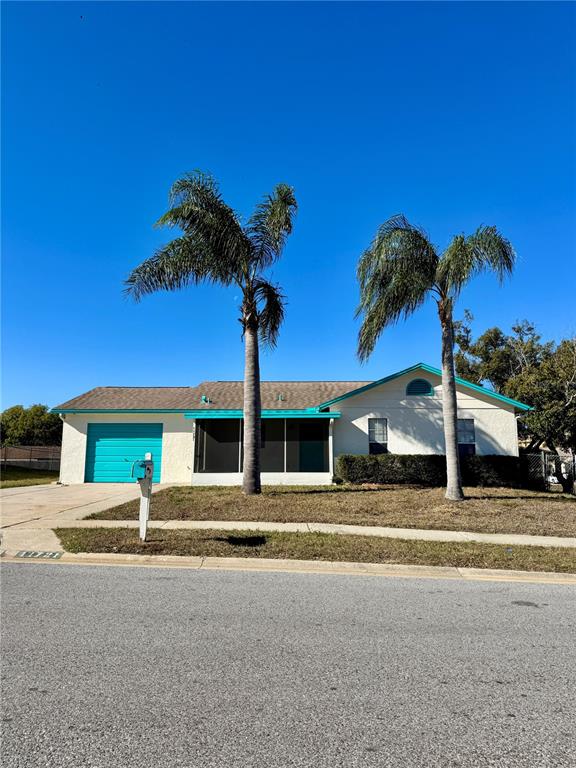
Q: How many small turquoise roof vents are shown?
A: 2